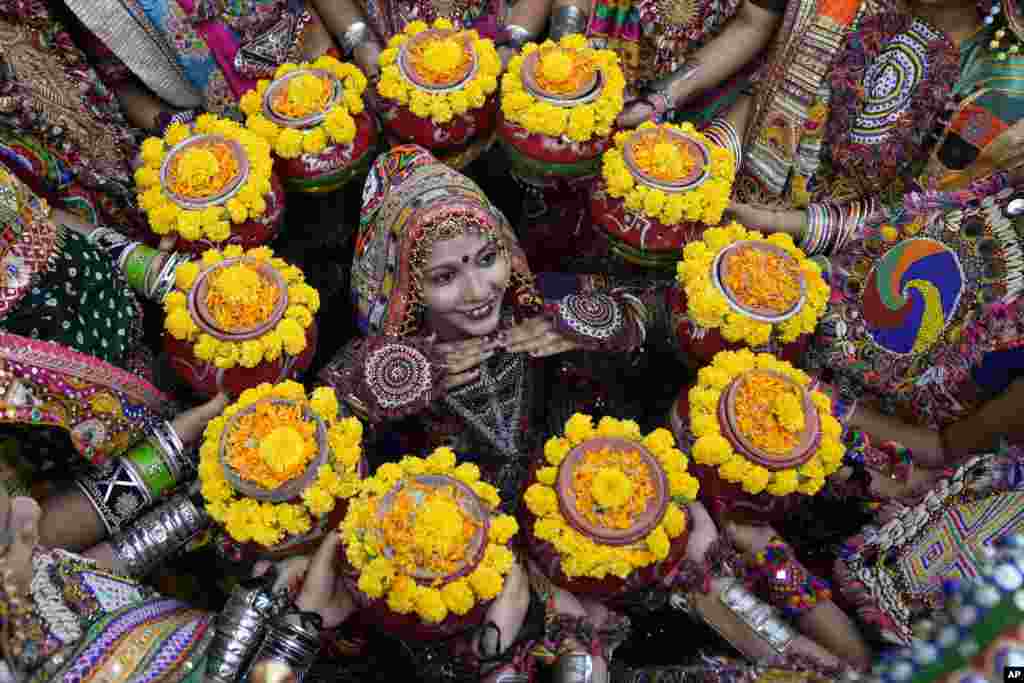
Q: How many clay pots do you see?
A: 11